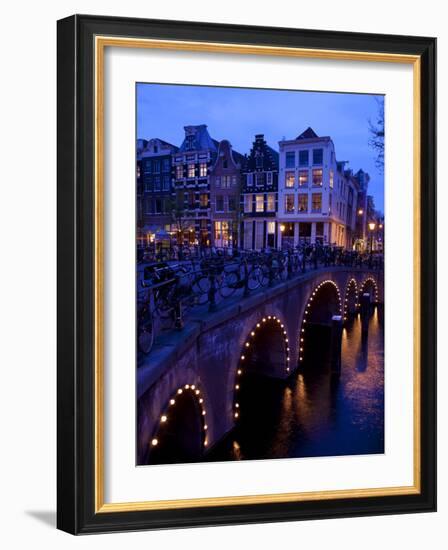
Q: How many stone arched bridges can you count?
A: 1